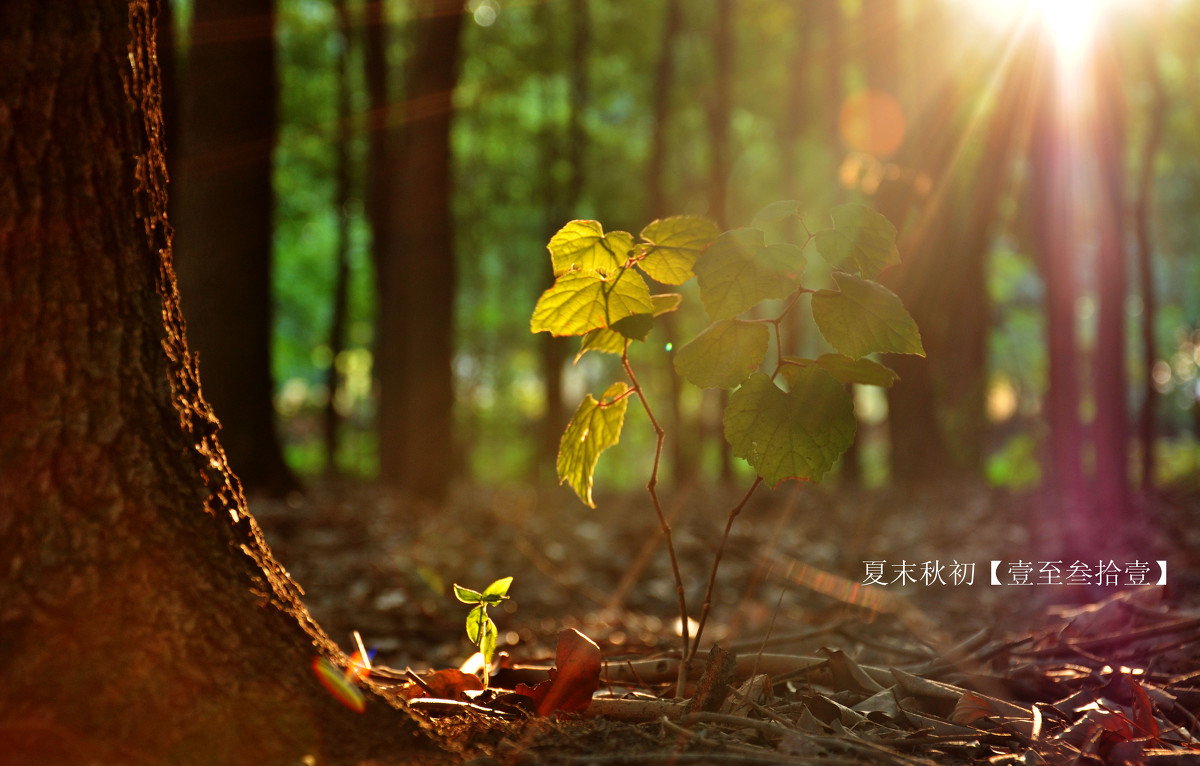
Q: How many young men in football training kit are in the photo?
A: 0